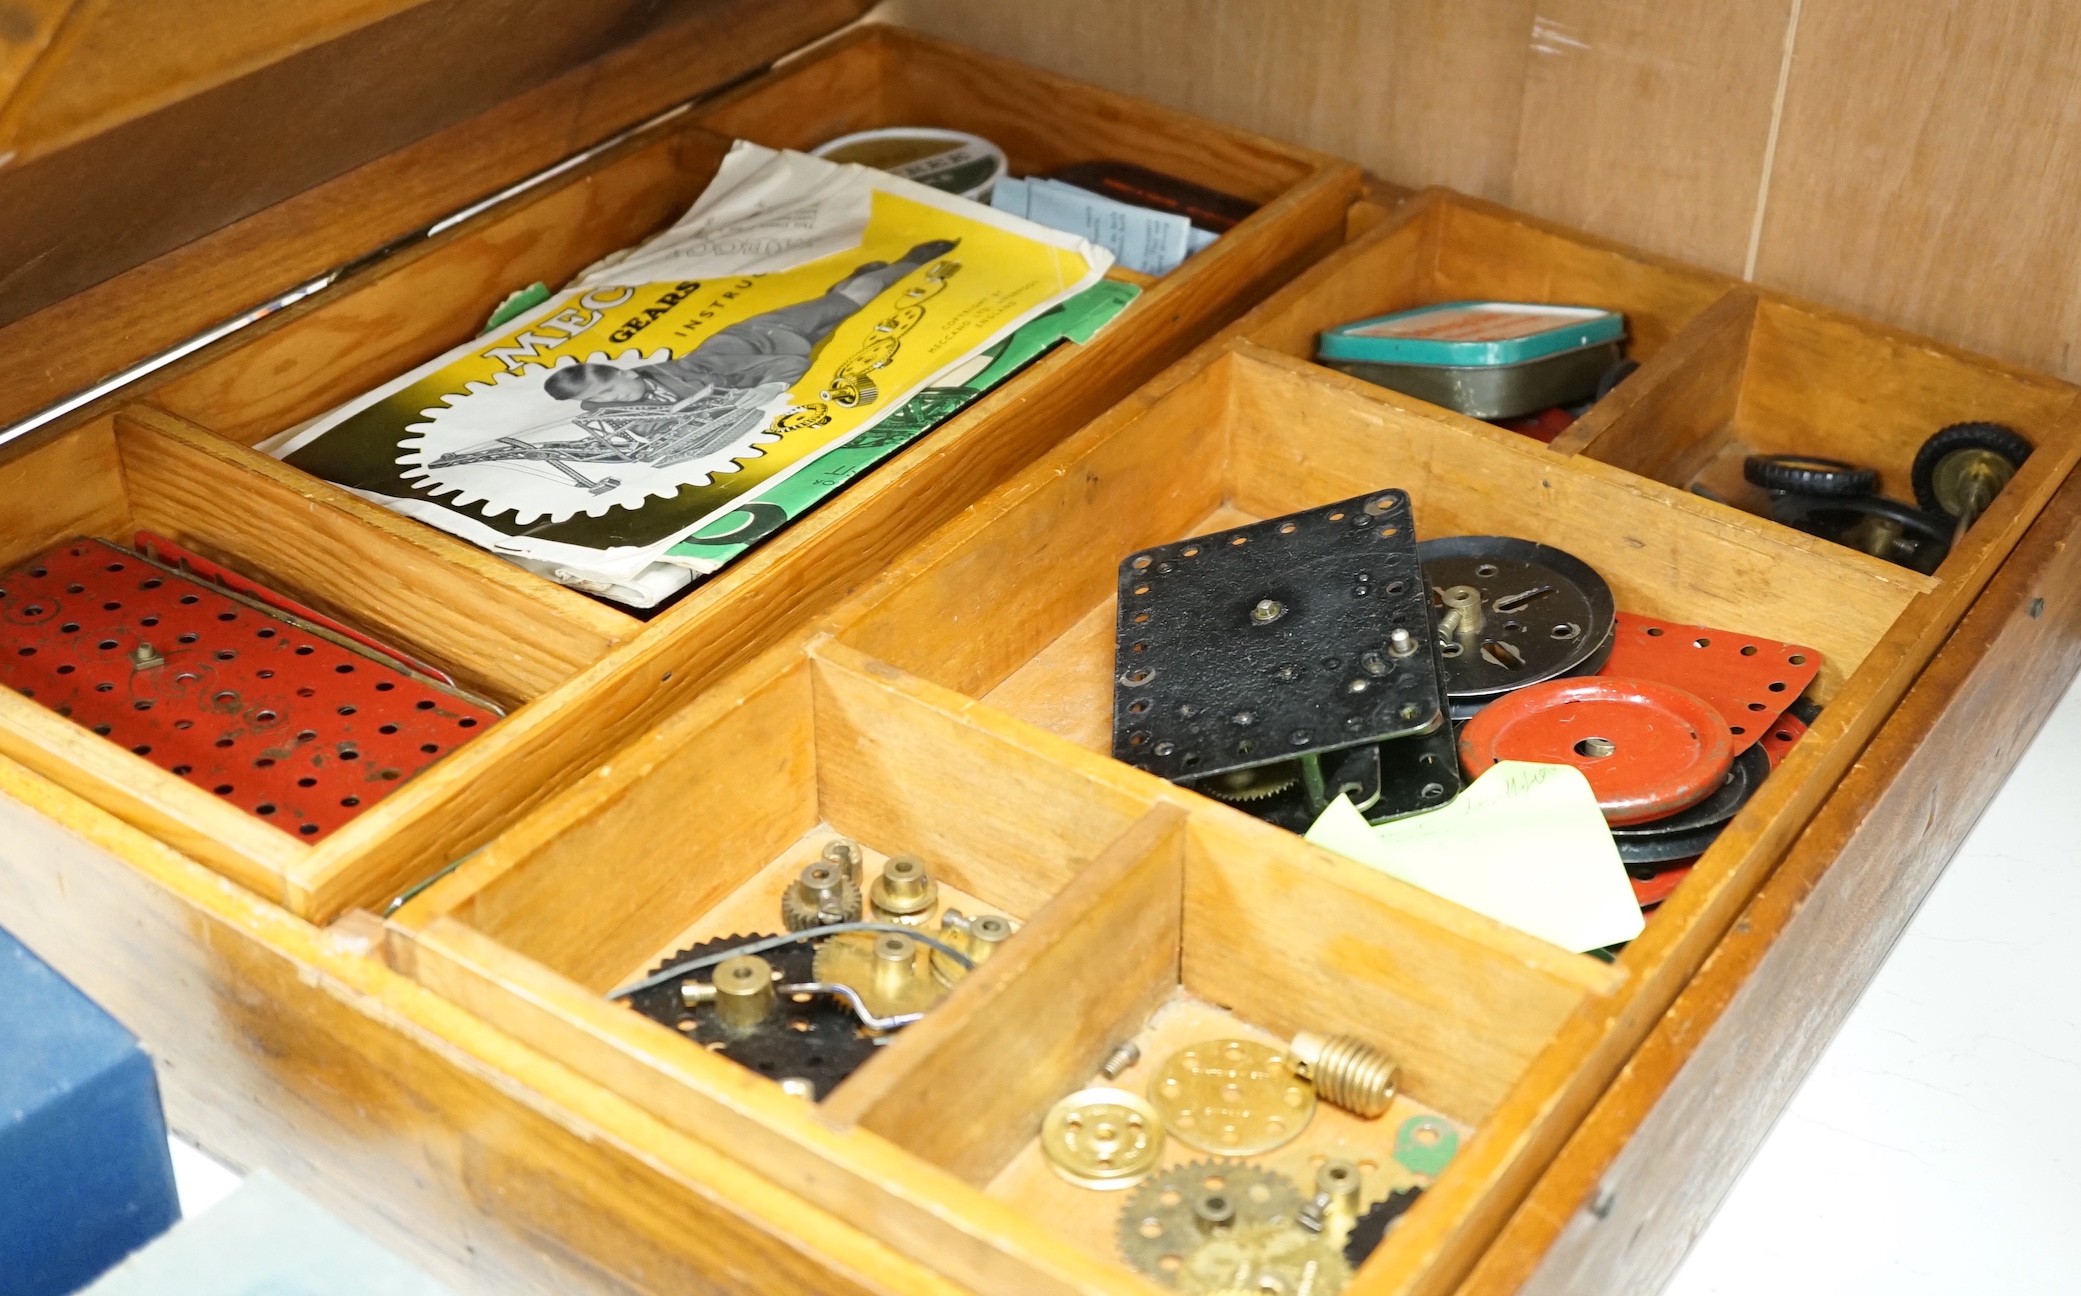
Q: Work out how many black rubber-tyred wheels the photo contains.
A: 3